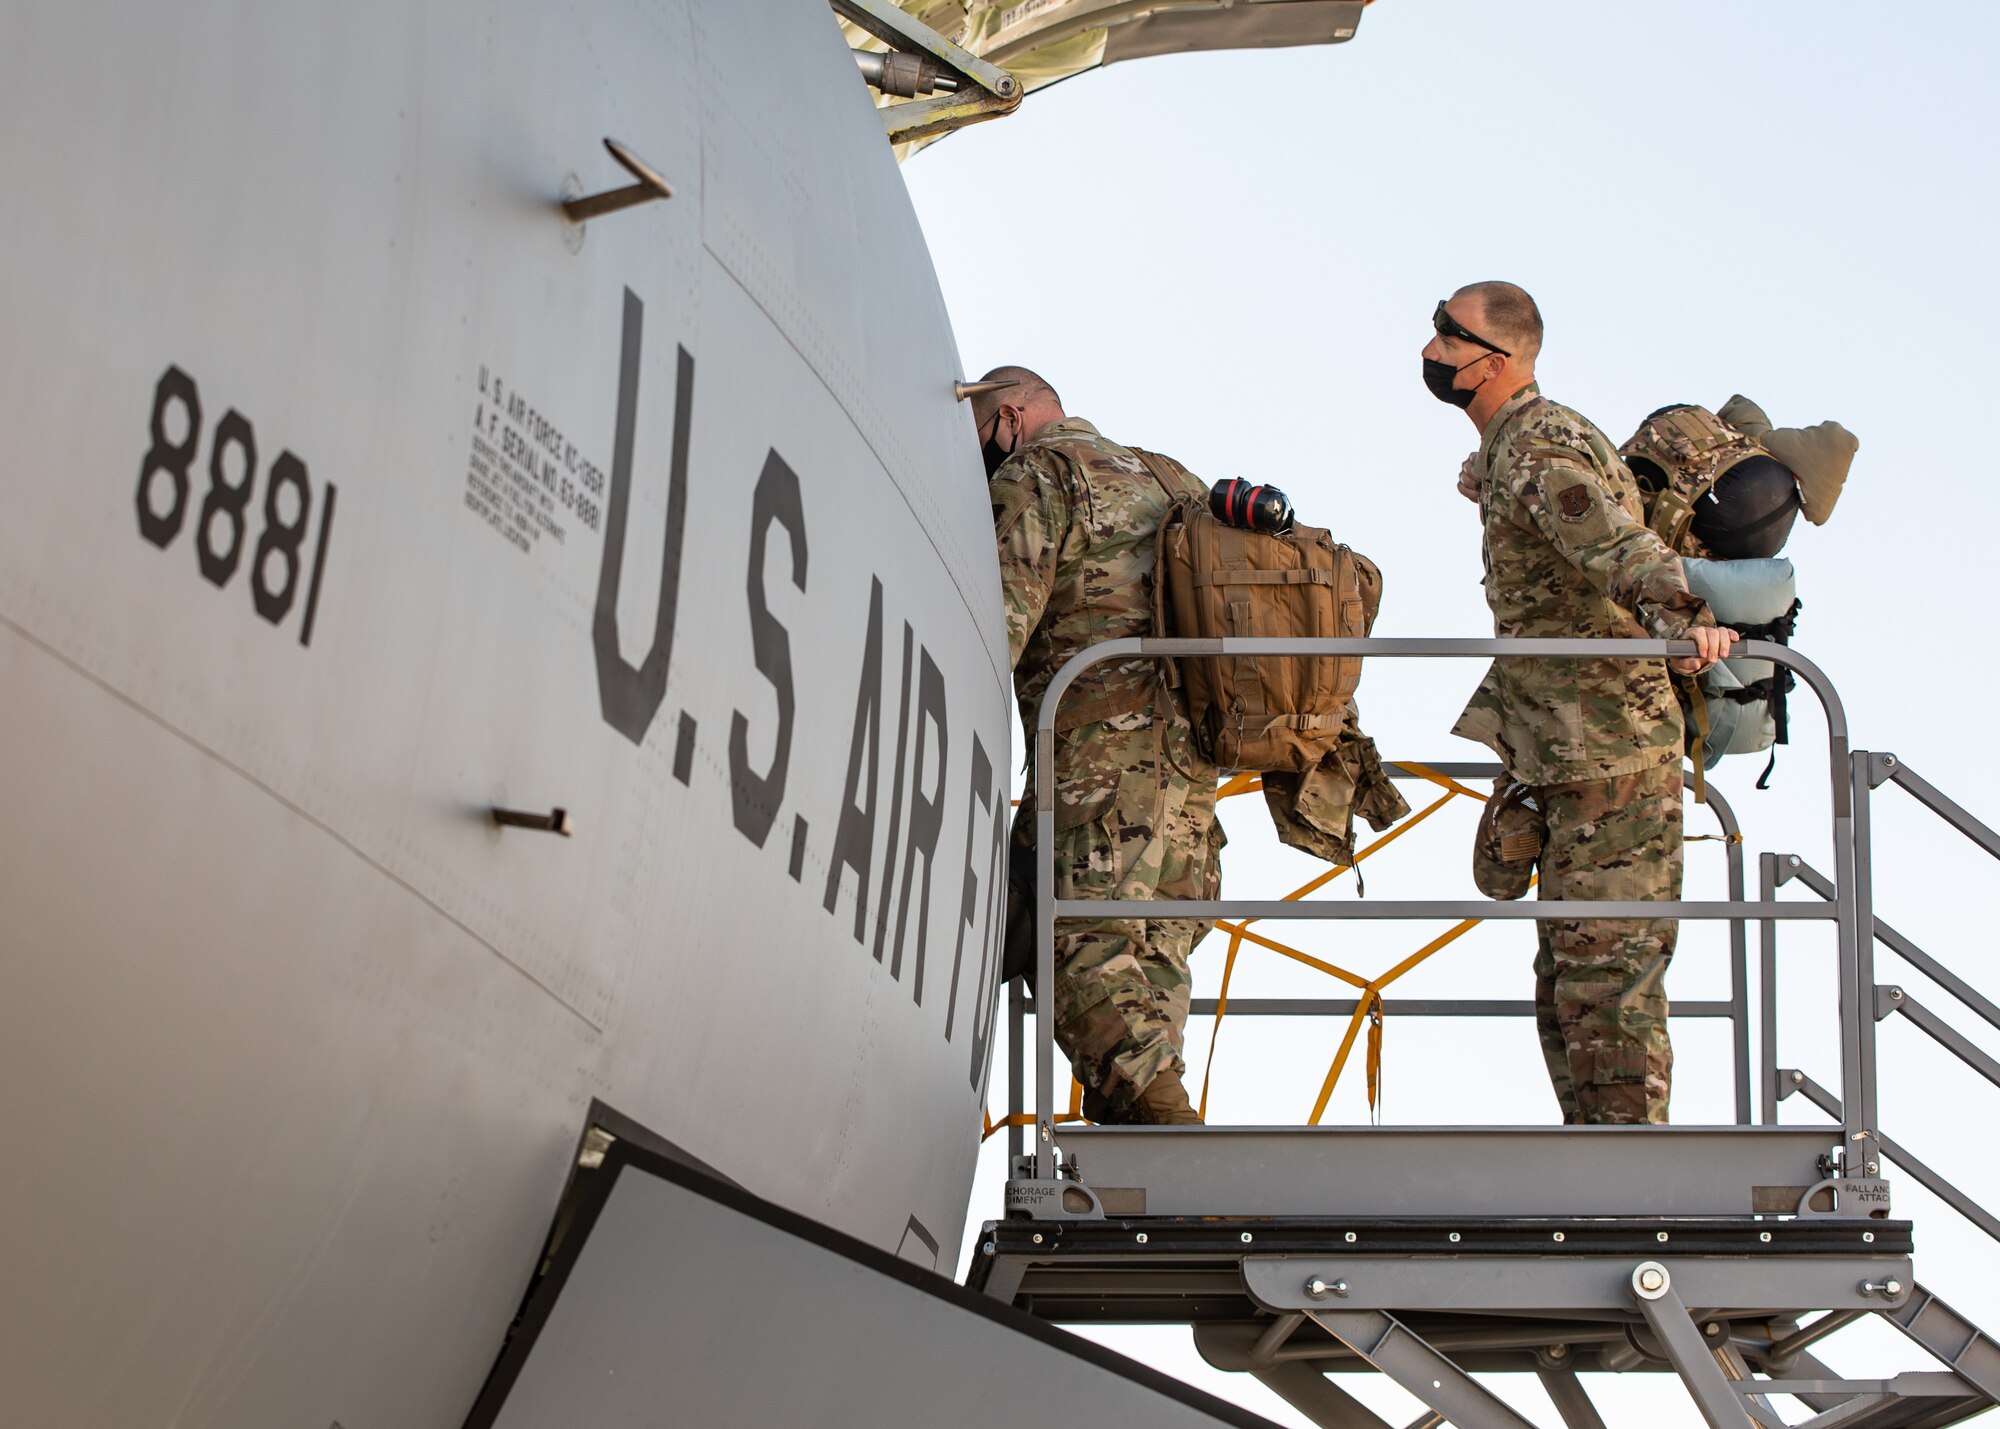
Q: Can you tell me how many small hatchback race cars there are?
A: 0